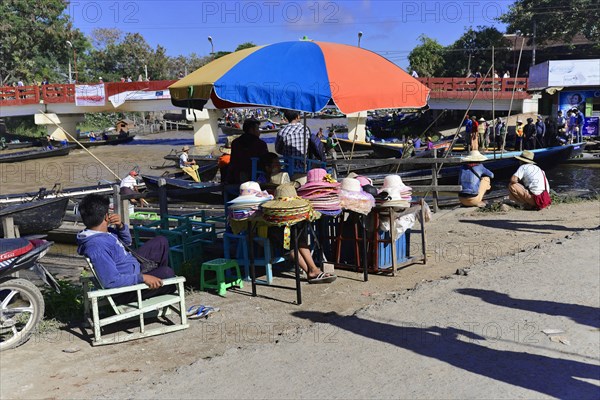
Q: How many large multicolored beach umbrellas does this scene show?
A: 1